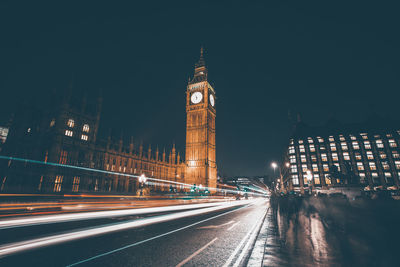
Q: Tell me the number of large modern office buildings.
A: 1